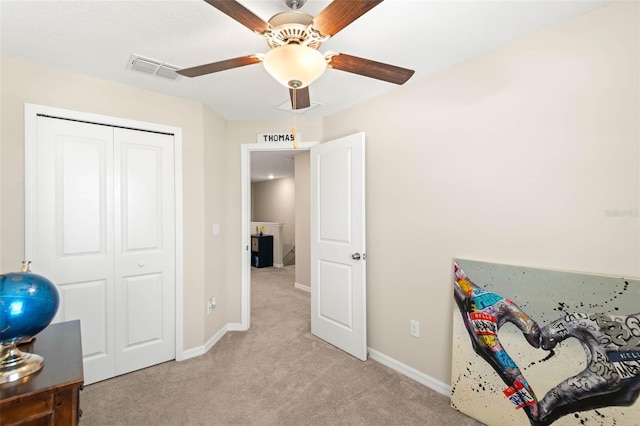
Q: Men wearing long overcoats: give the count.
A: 0